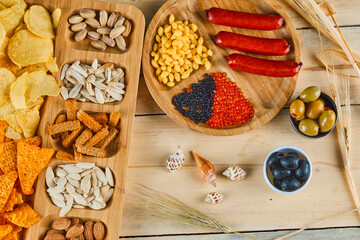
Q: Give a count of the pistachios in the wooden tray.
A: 15